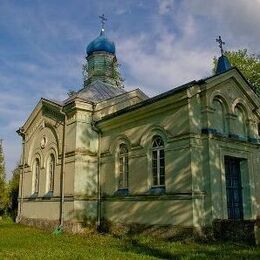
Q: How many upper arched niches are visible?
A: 2